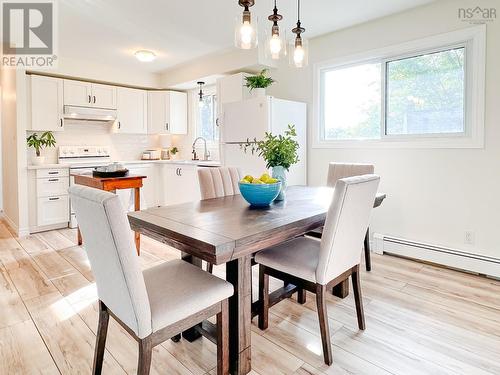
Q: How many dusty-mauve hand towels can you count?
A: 0